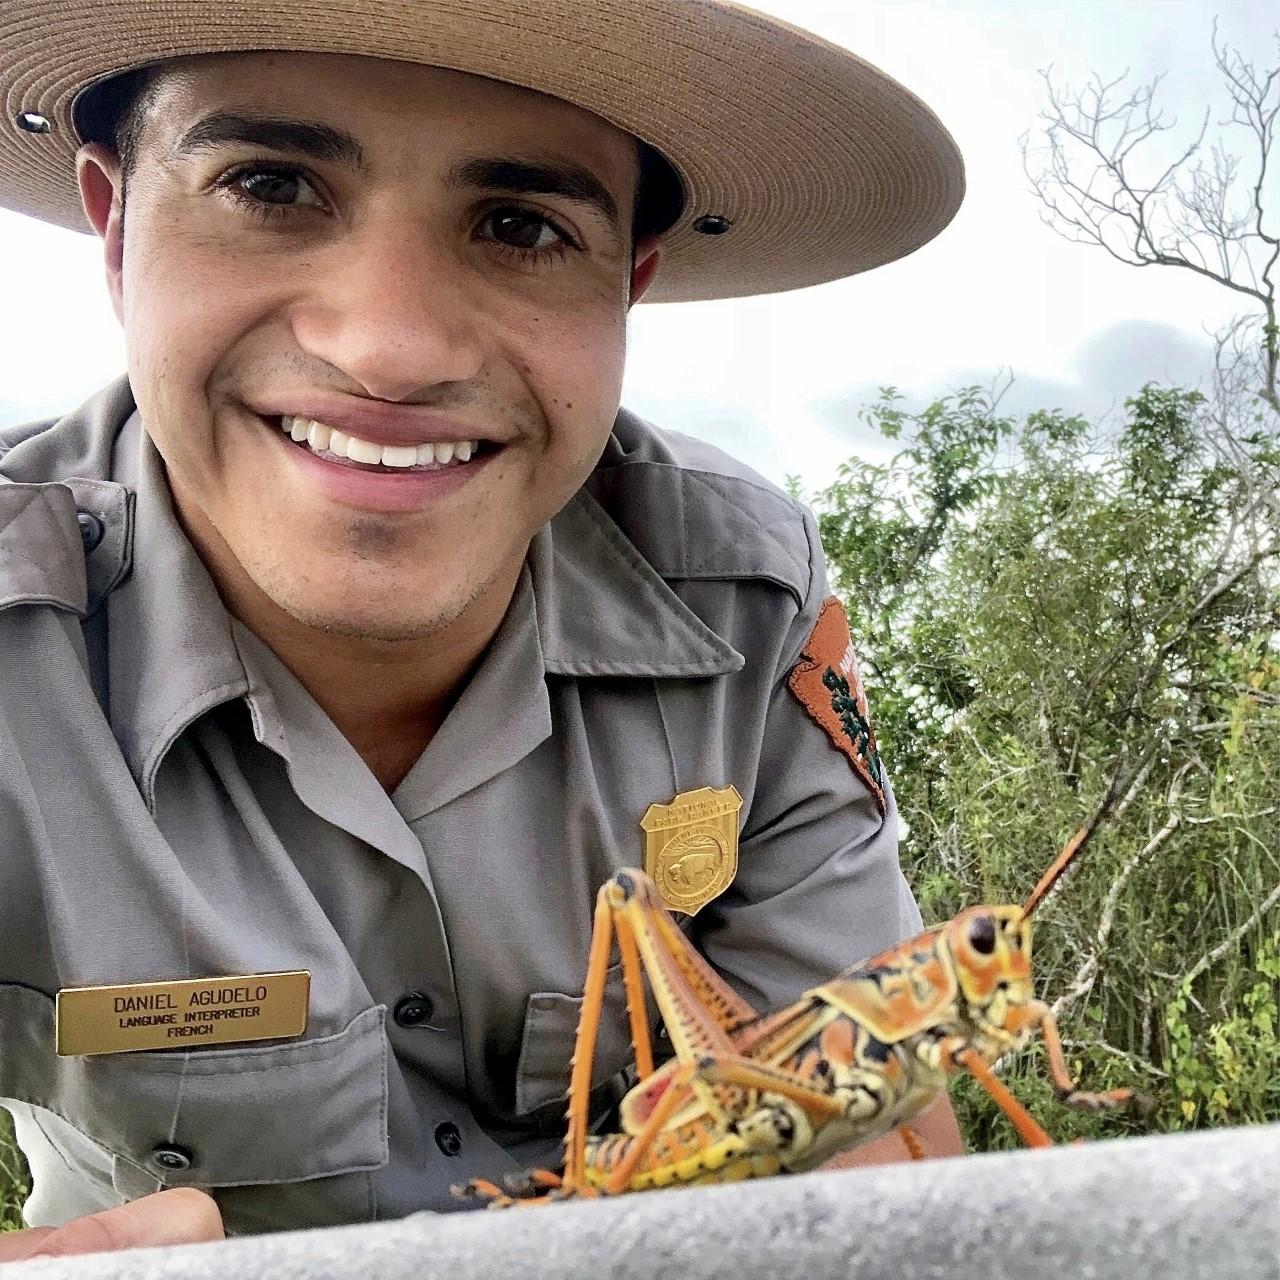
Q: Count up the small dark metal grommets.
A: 2